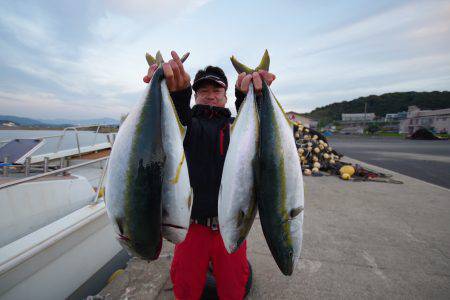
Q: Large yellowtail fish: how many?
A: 4